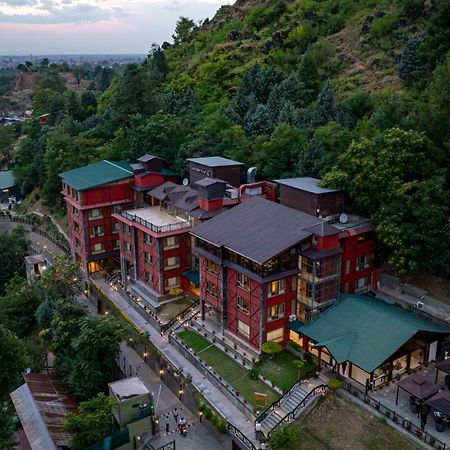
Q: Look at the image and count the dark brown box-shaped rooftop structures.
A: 2